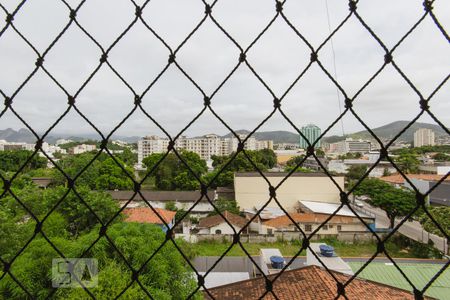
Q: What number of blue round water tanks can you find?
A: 2